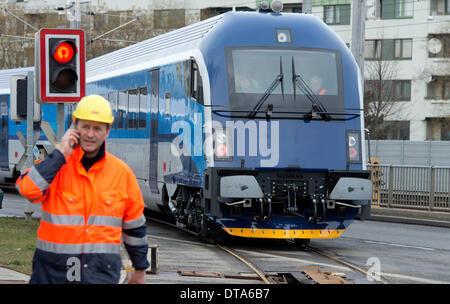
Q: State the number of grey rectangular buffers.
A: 2